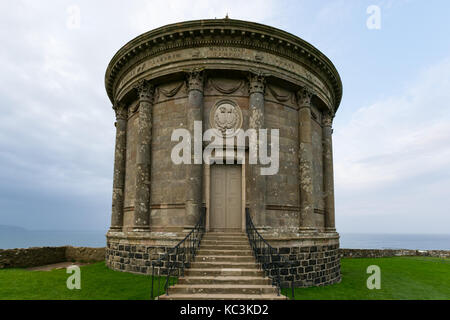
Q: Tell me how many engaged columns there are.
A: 6